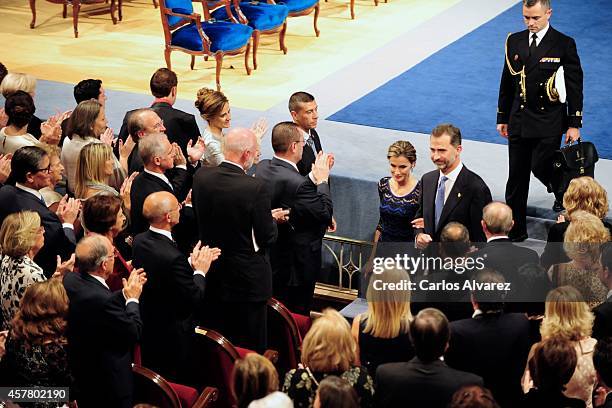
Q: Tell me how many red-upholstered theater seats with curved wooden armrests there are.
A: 3